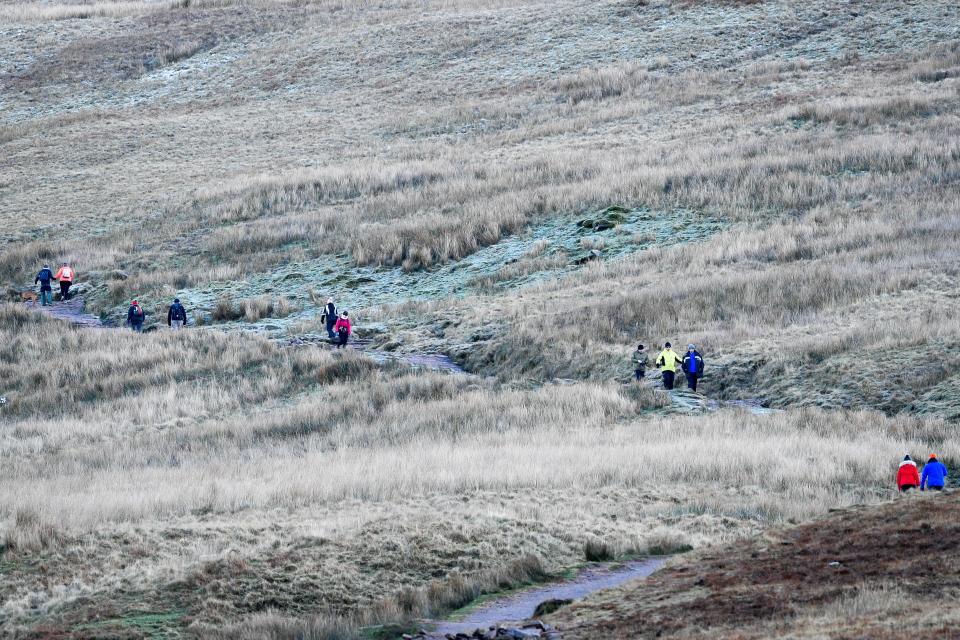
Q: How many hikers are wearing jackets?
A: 11